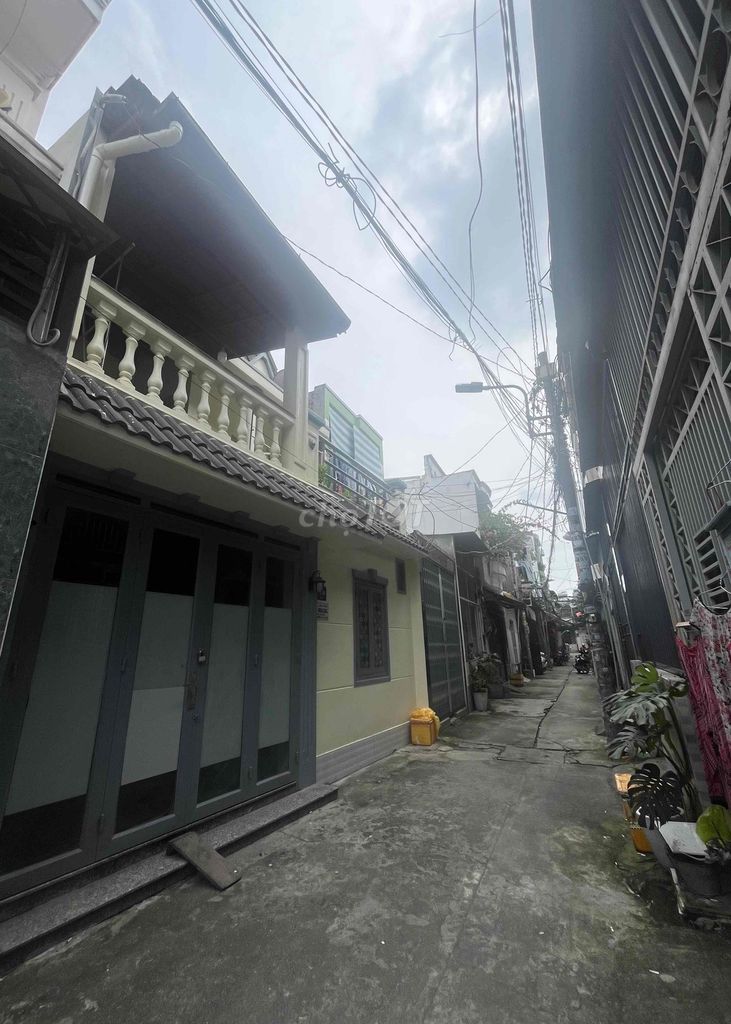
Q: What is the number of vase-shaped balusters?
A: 9